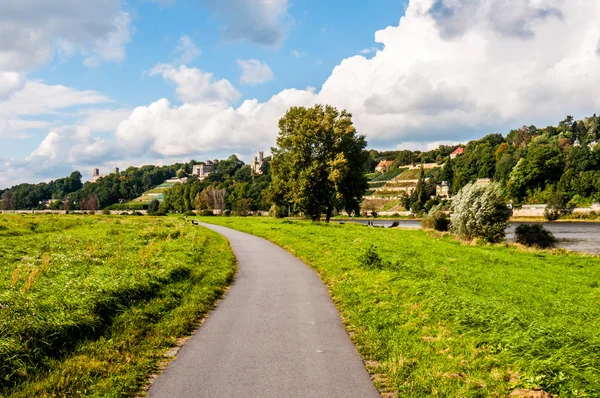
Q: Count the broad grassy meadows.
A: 2